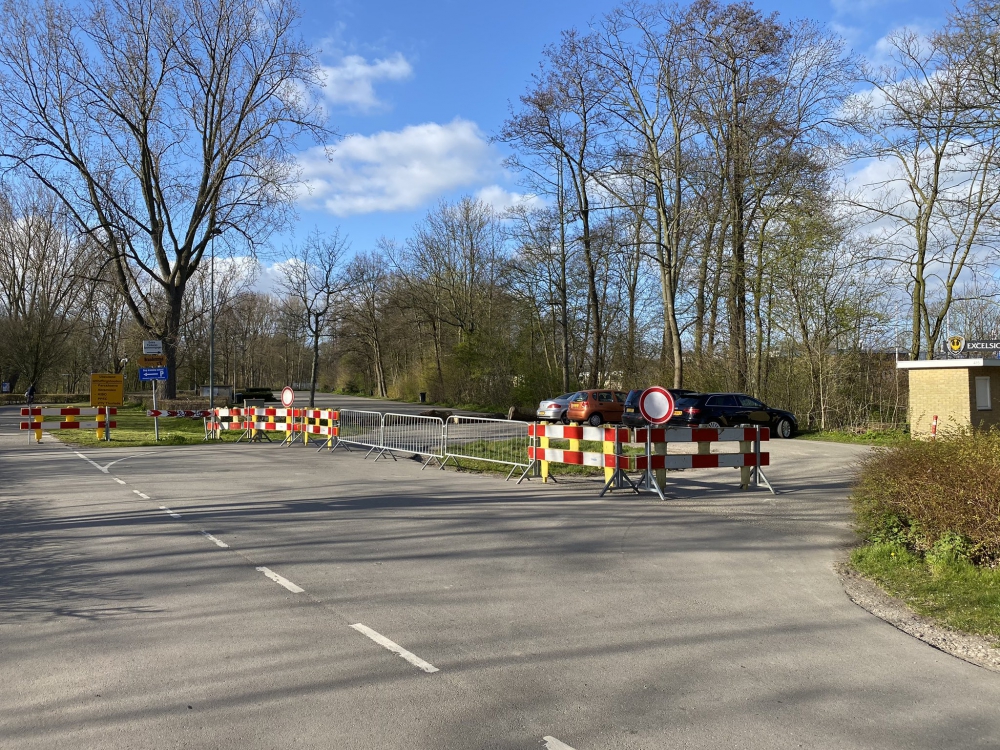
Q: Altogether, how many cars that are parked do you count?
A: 4